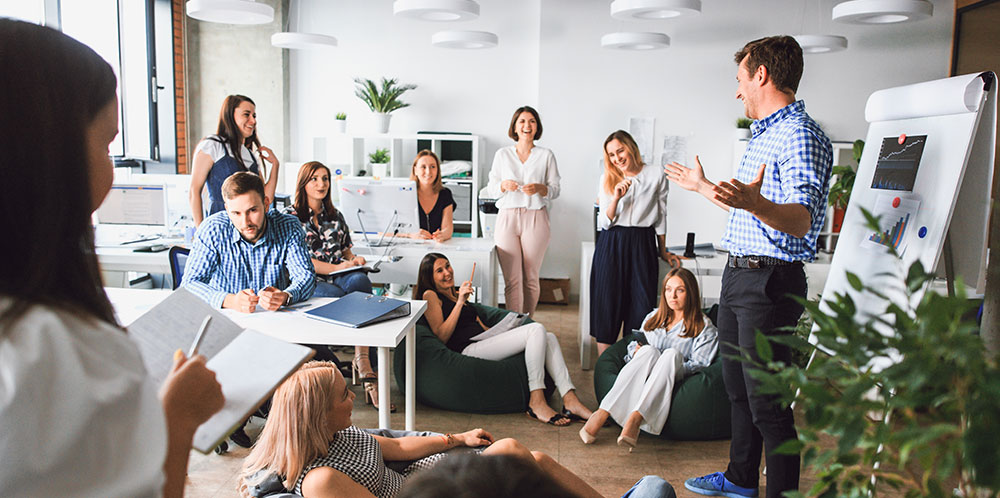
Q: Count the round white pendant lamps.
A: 8